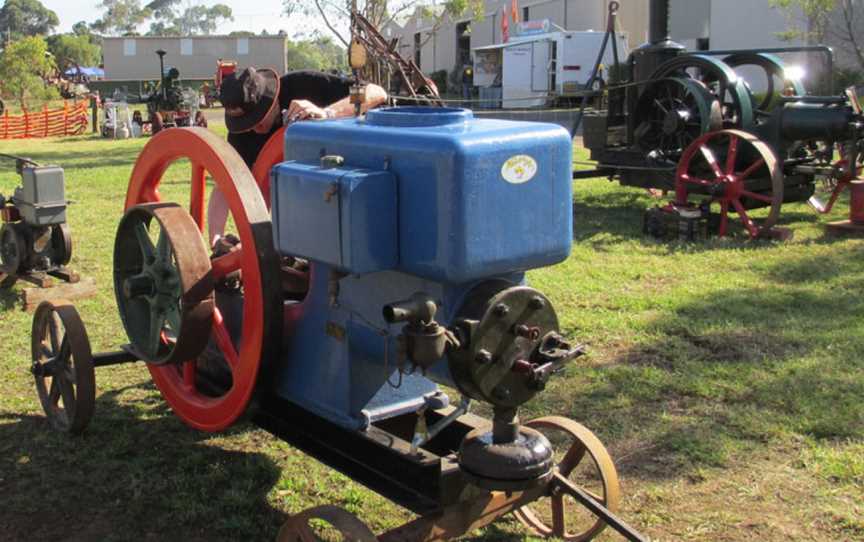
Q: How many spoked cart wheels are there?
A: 4